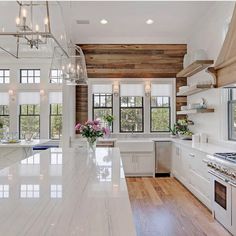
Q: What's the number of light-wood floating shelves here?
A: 3